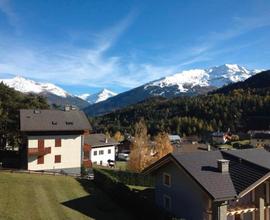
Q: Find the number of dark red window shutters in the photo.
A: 4